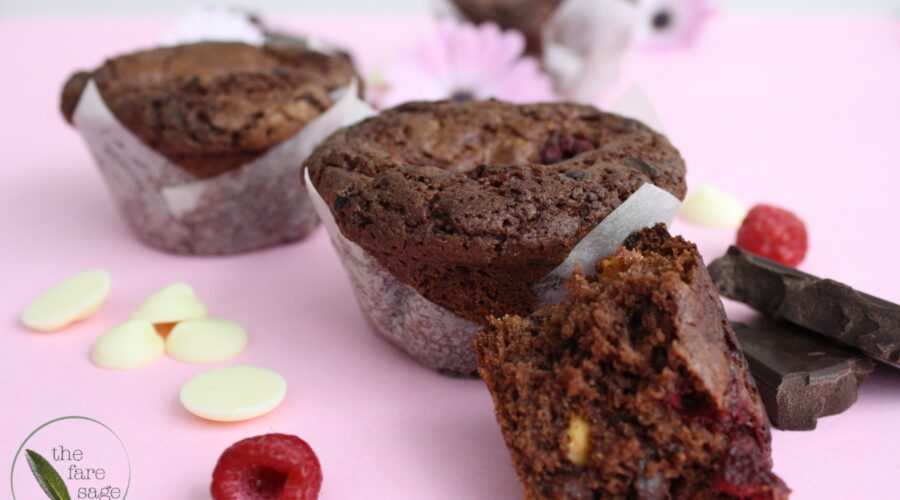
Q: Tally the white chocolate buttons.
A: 6